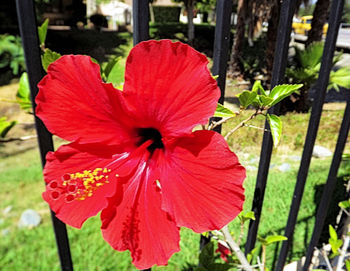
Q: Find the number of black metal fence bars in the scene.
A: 6